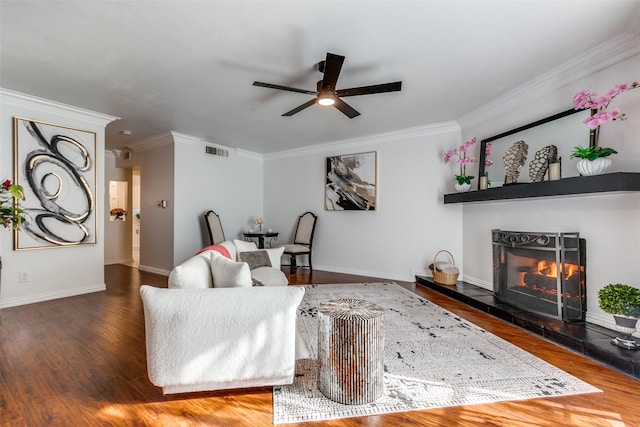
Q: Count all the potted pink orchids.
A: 2